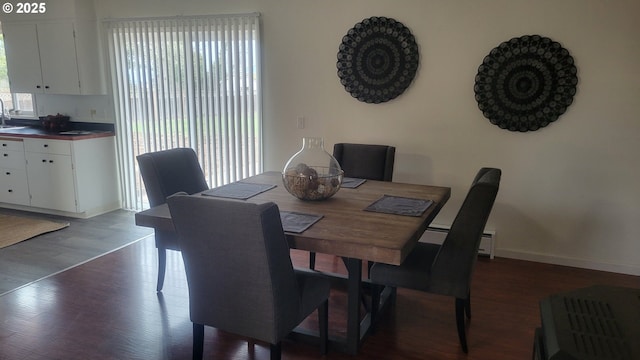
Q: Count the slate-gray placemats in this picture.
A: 4